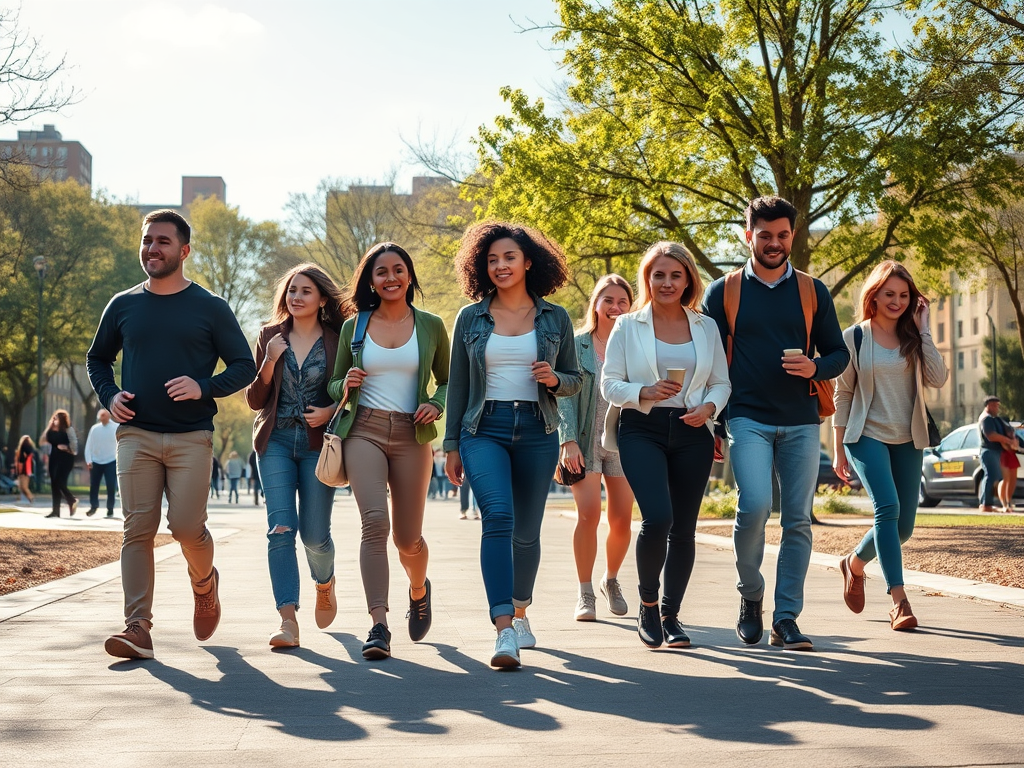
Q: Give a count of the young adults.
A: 8